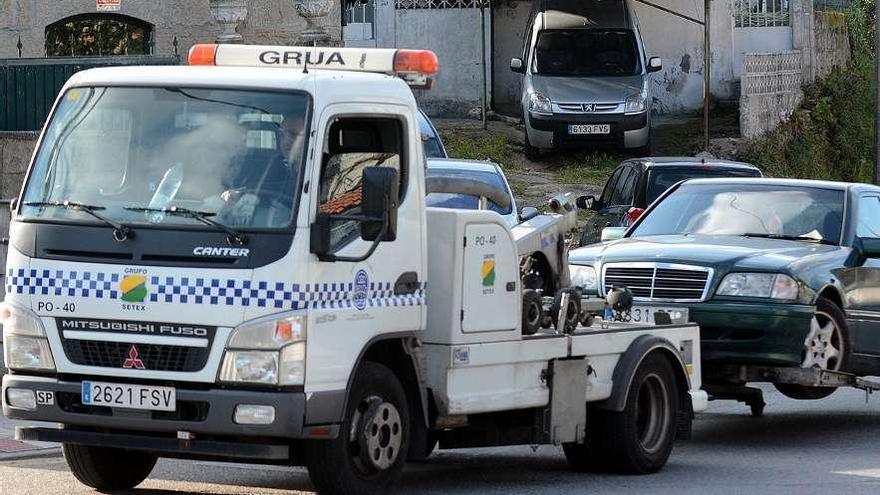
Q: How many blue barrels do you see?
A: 0